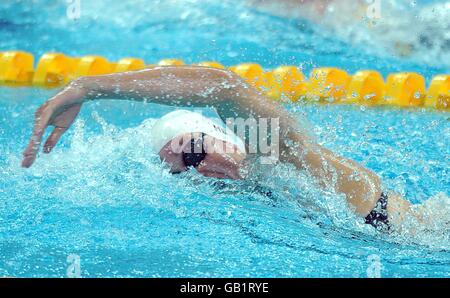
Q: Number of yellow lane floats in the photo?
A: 12